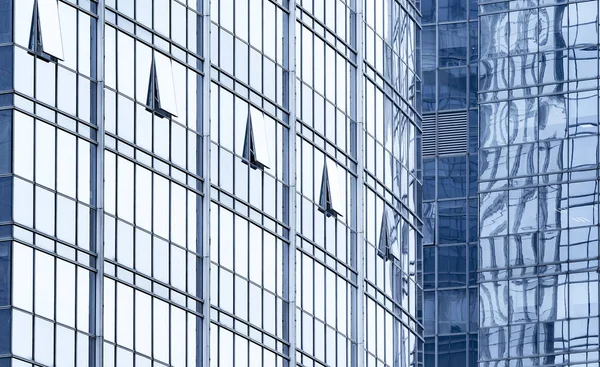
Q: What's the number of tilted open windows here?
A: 5